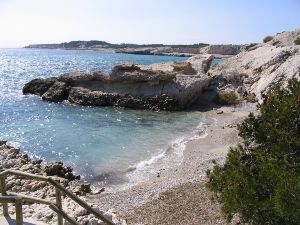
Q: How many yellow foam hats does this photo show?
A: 0